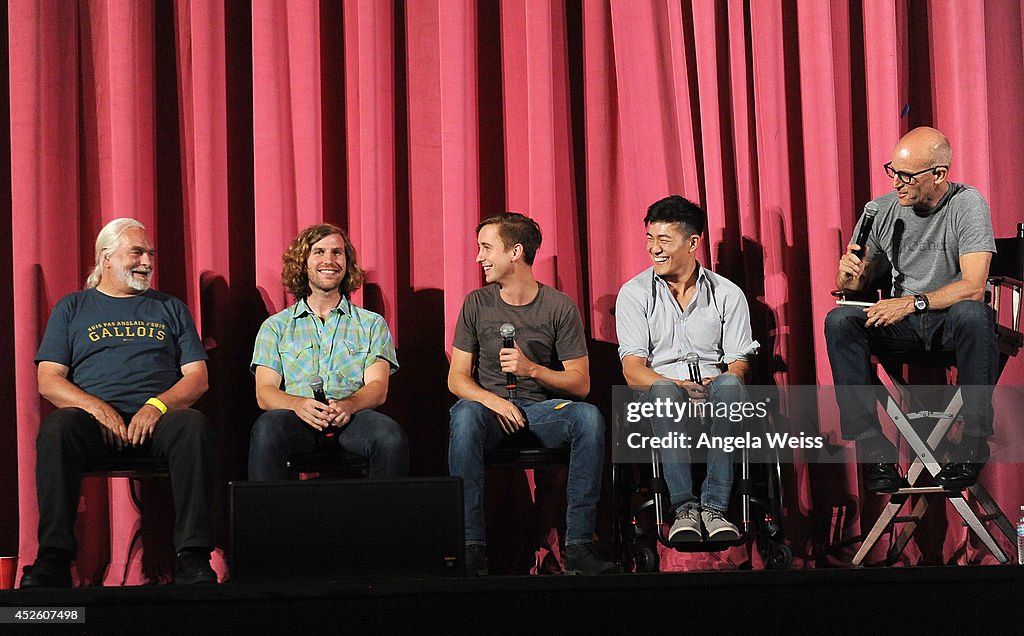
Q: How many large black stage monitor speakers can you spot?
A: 1